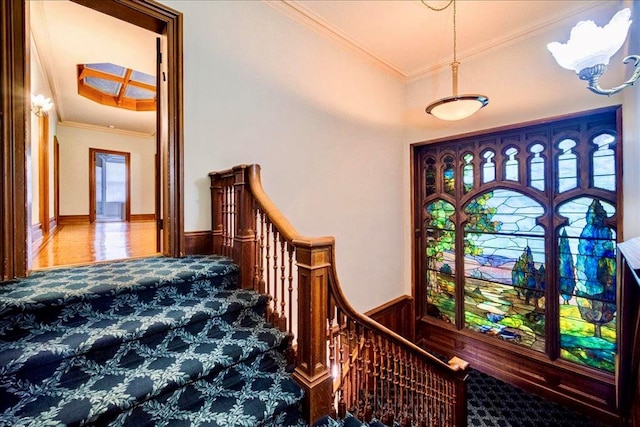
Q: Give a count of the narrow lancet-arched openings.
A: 8